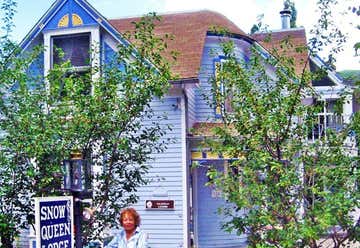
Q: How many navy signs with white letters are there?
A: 1